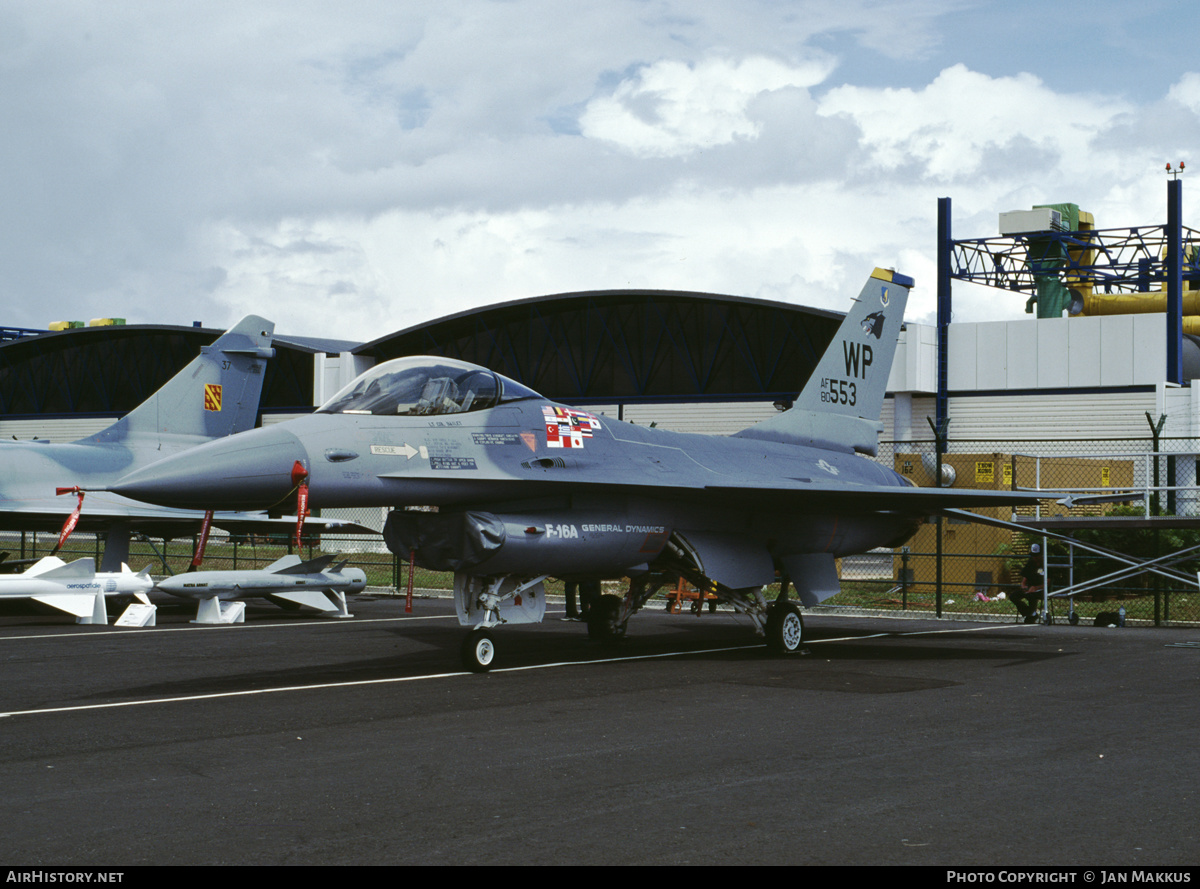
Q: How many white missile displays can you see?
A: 2